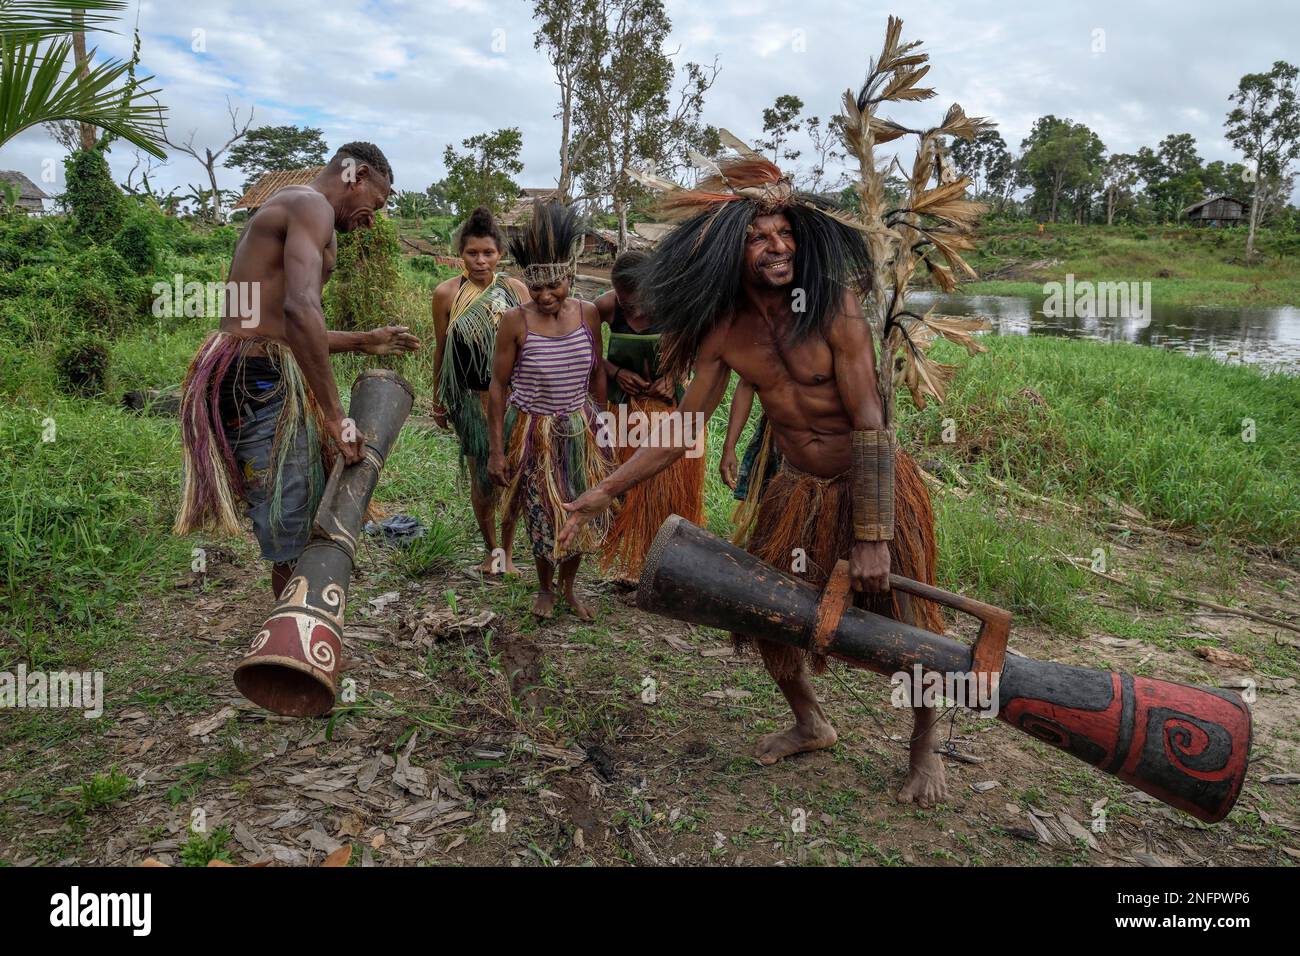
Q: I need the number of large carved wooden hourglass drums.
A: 2